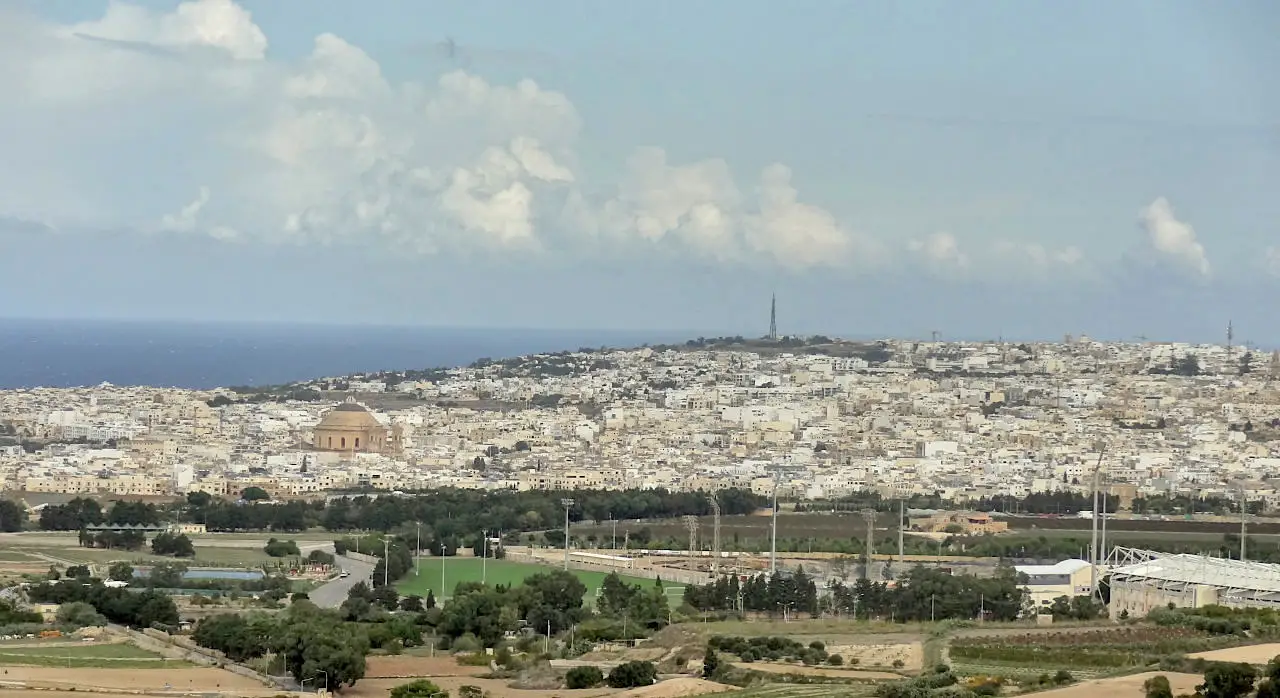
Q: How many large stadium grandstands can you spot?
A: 1